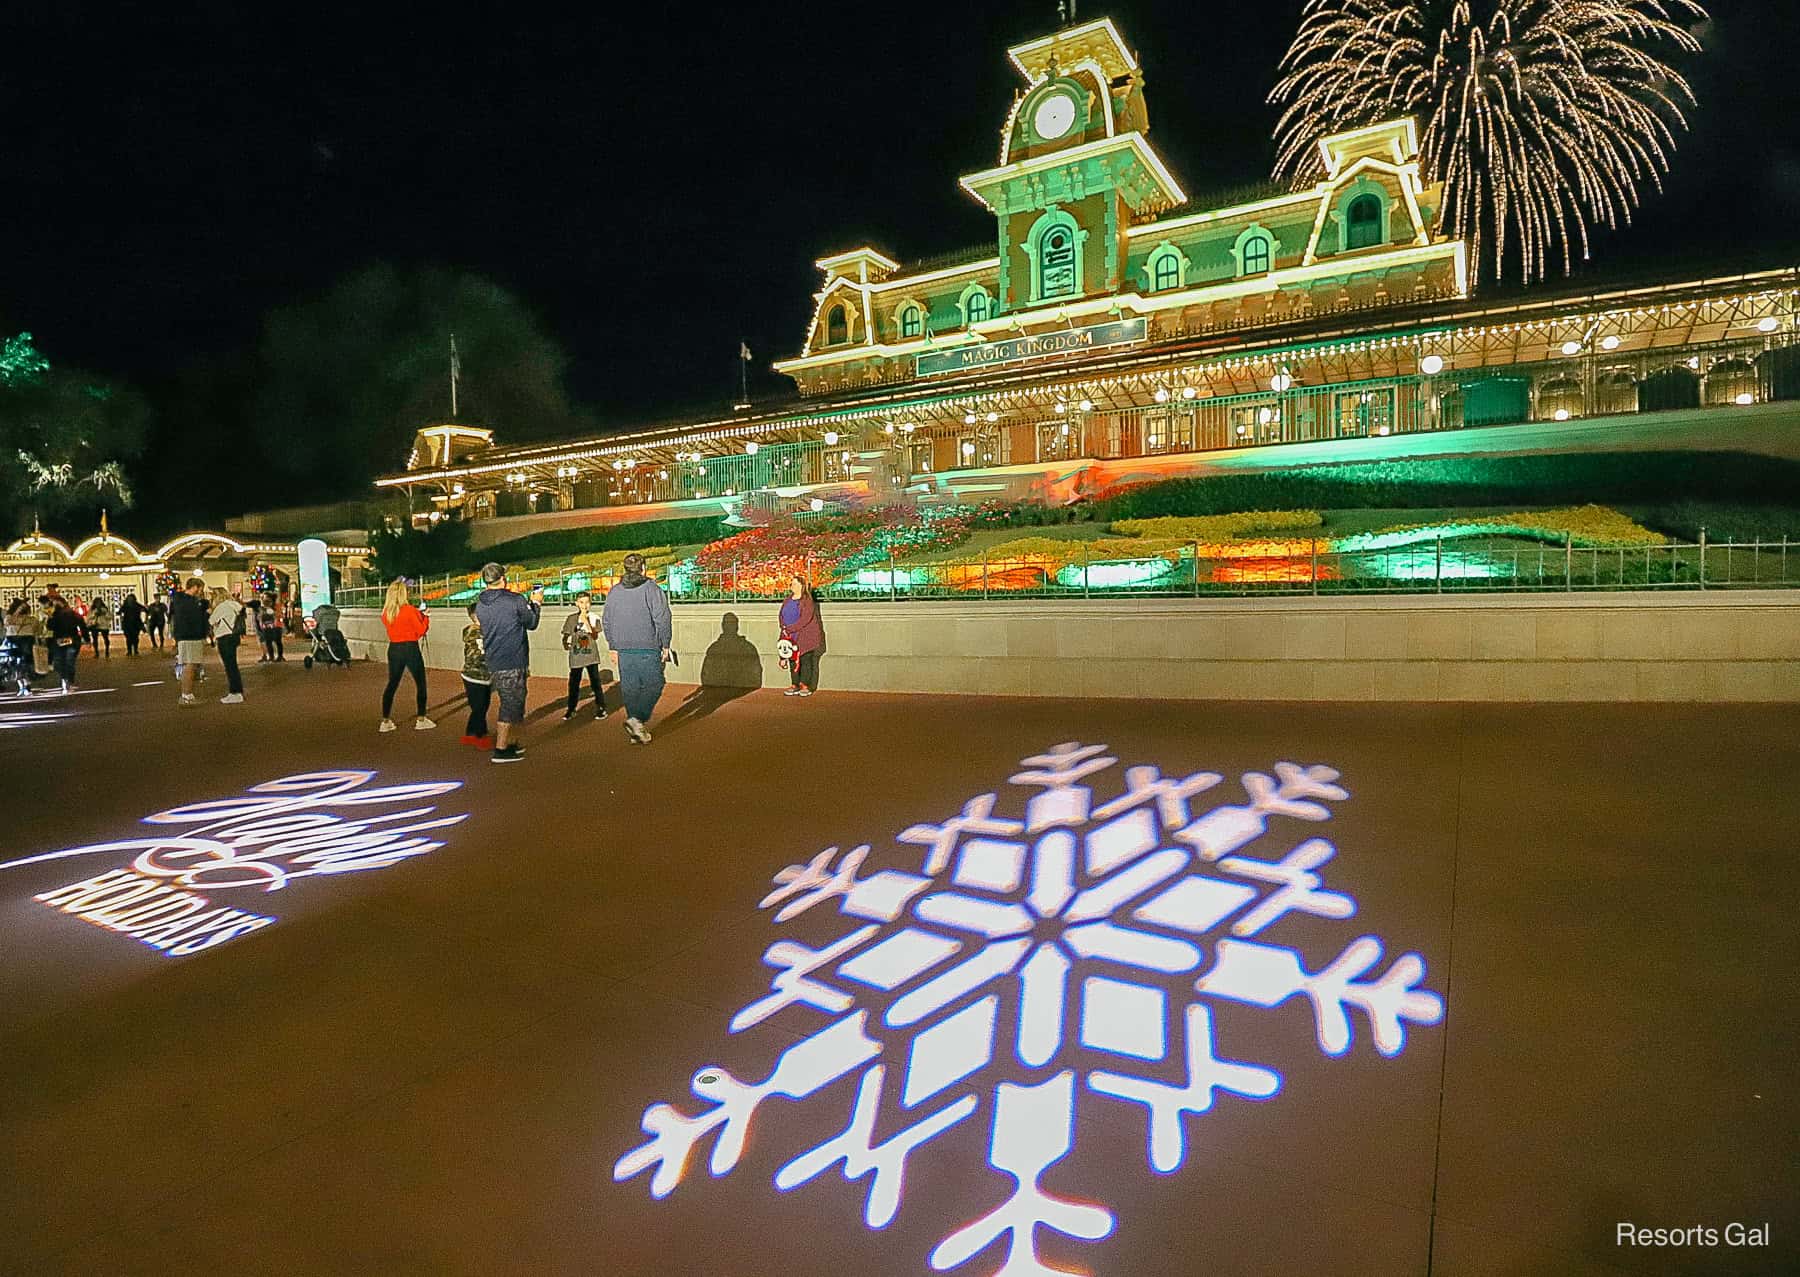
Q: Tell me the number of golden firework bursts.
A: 1